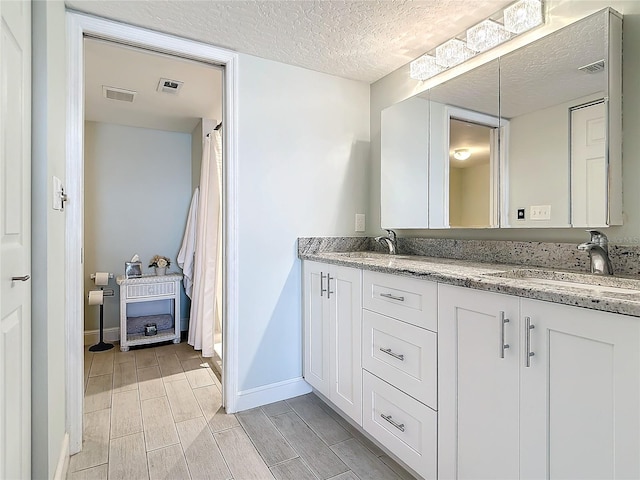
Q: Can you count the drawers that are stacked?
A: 3